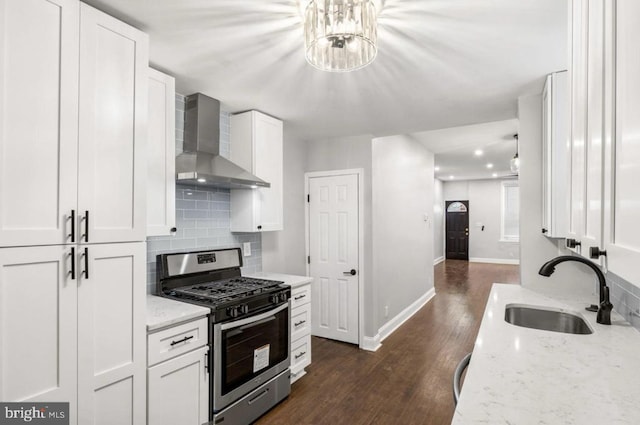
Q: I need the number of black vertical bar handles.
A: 5